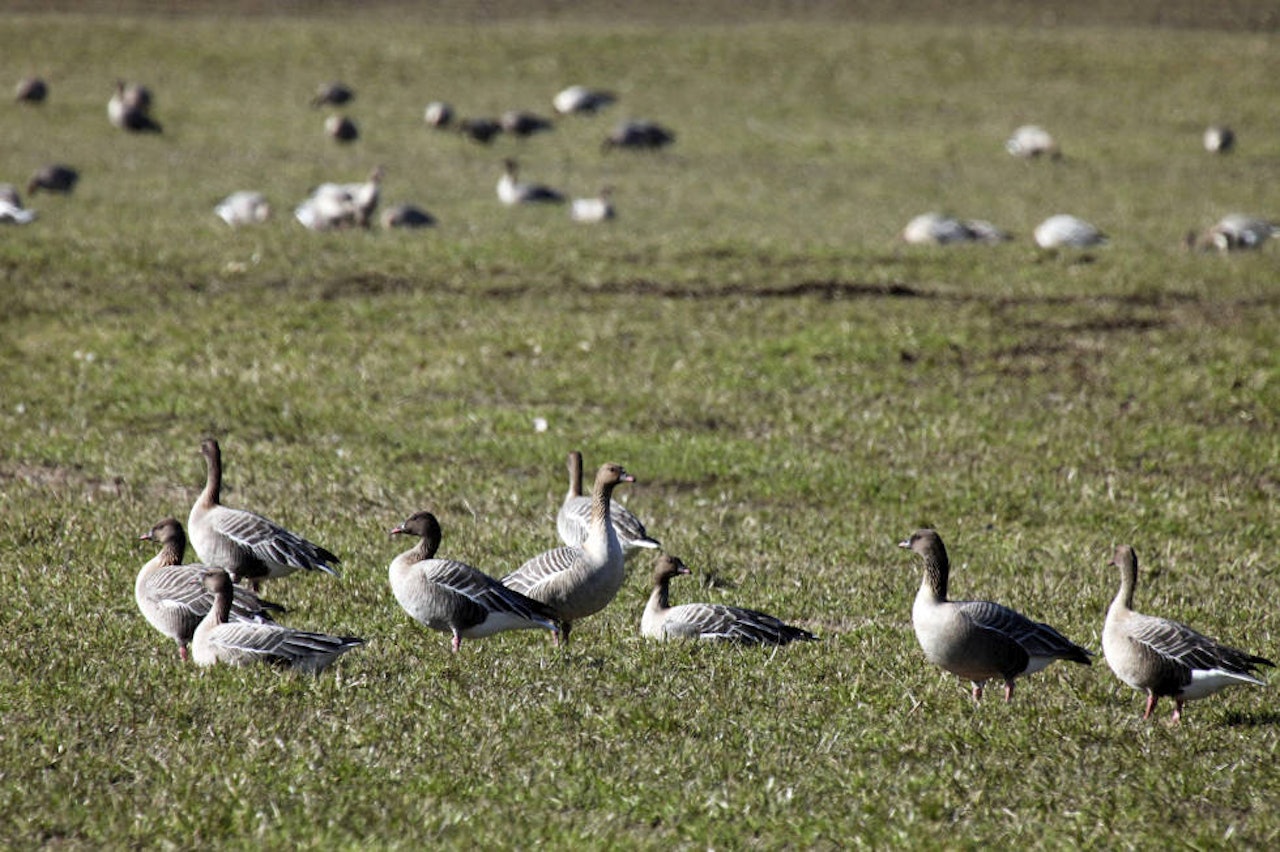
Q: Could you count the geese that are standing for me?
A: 7